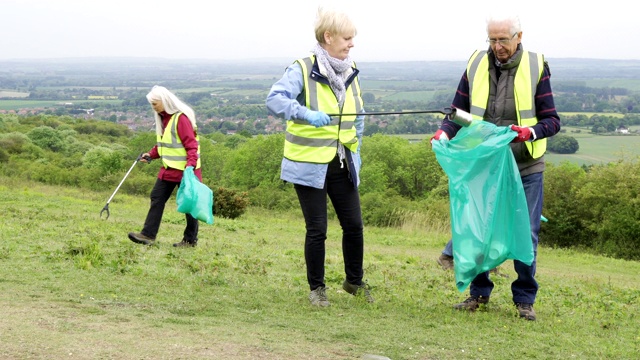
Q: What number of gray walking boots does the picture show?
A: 2